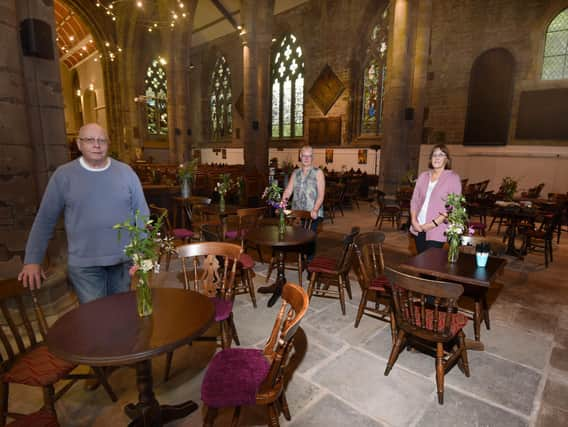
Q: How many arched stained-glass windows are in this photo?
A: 5